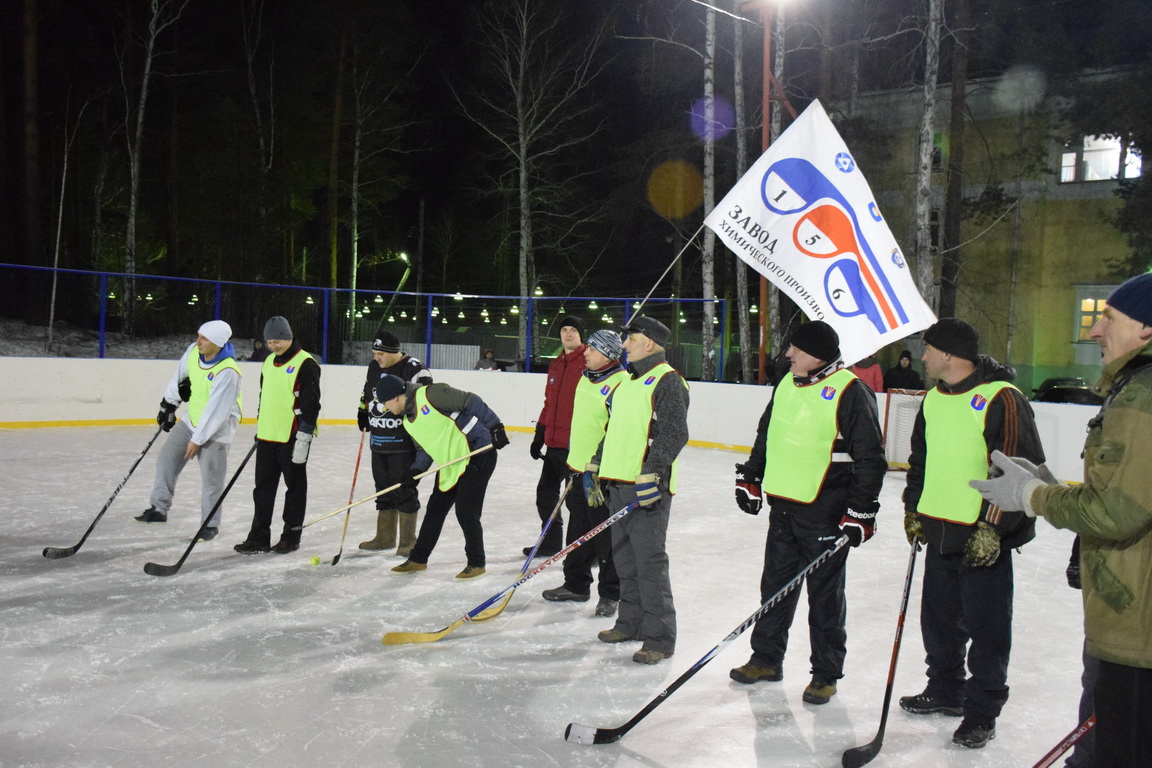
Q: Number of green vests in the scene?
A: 7